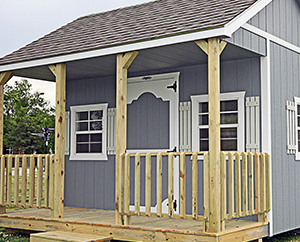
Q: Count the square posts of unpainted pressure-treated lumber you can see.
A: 4